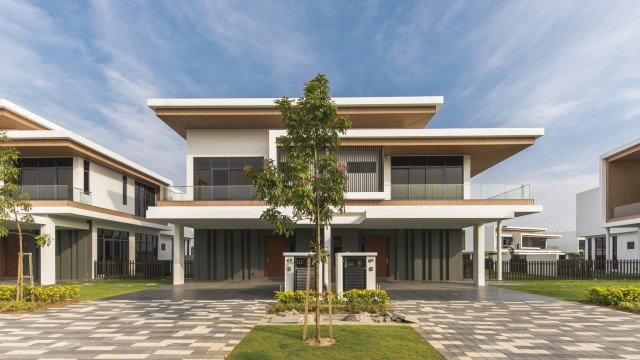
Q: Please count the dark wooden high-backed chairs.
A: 0